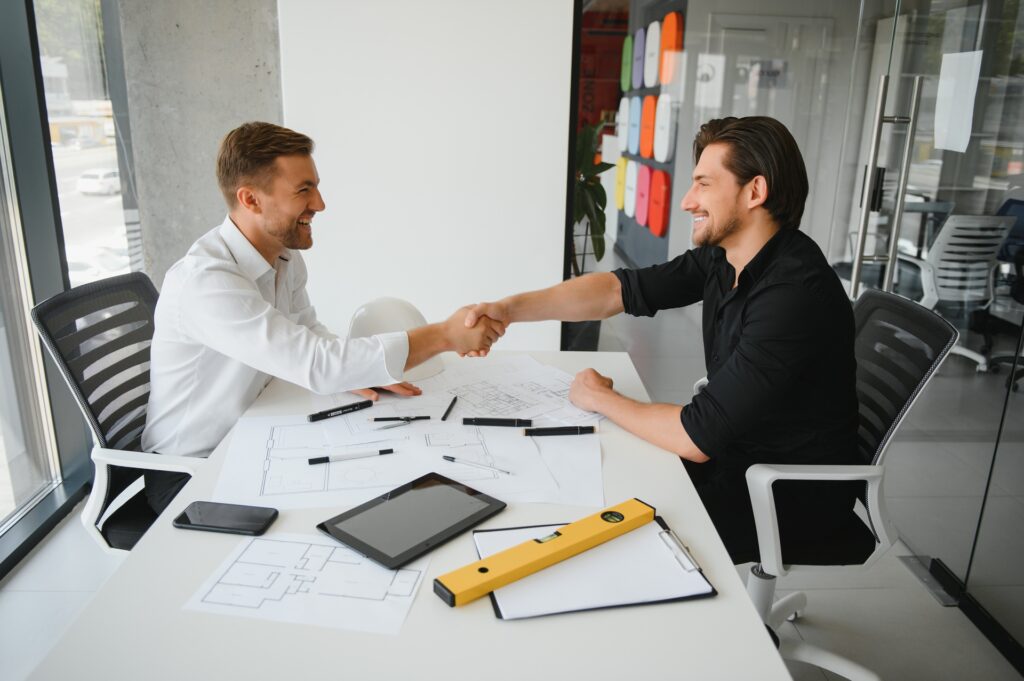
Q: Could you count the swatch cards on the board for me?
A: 12